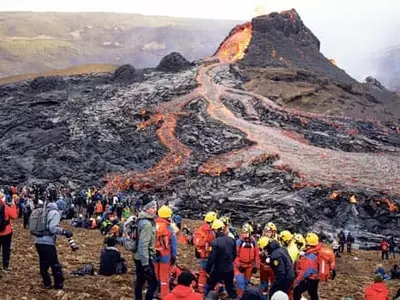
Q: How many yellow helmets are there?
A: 10